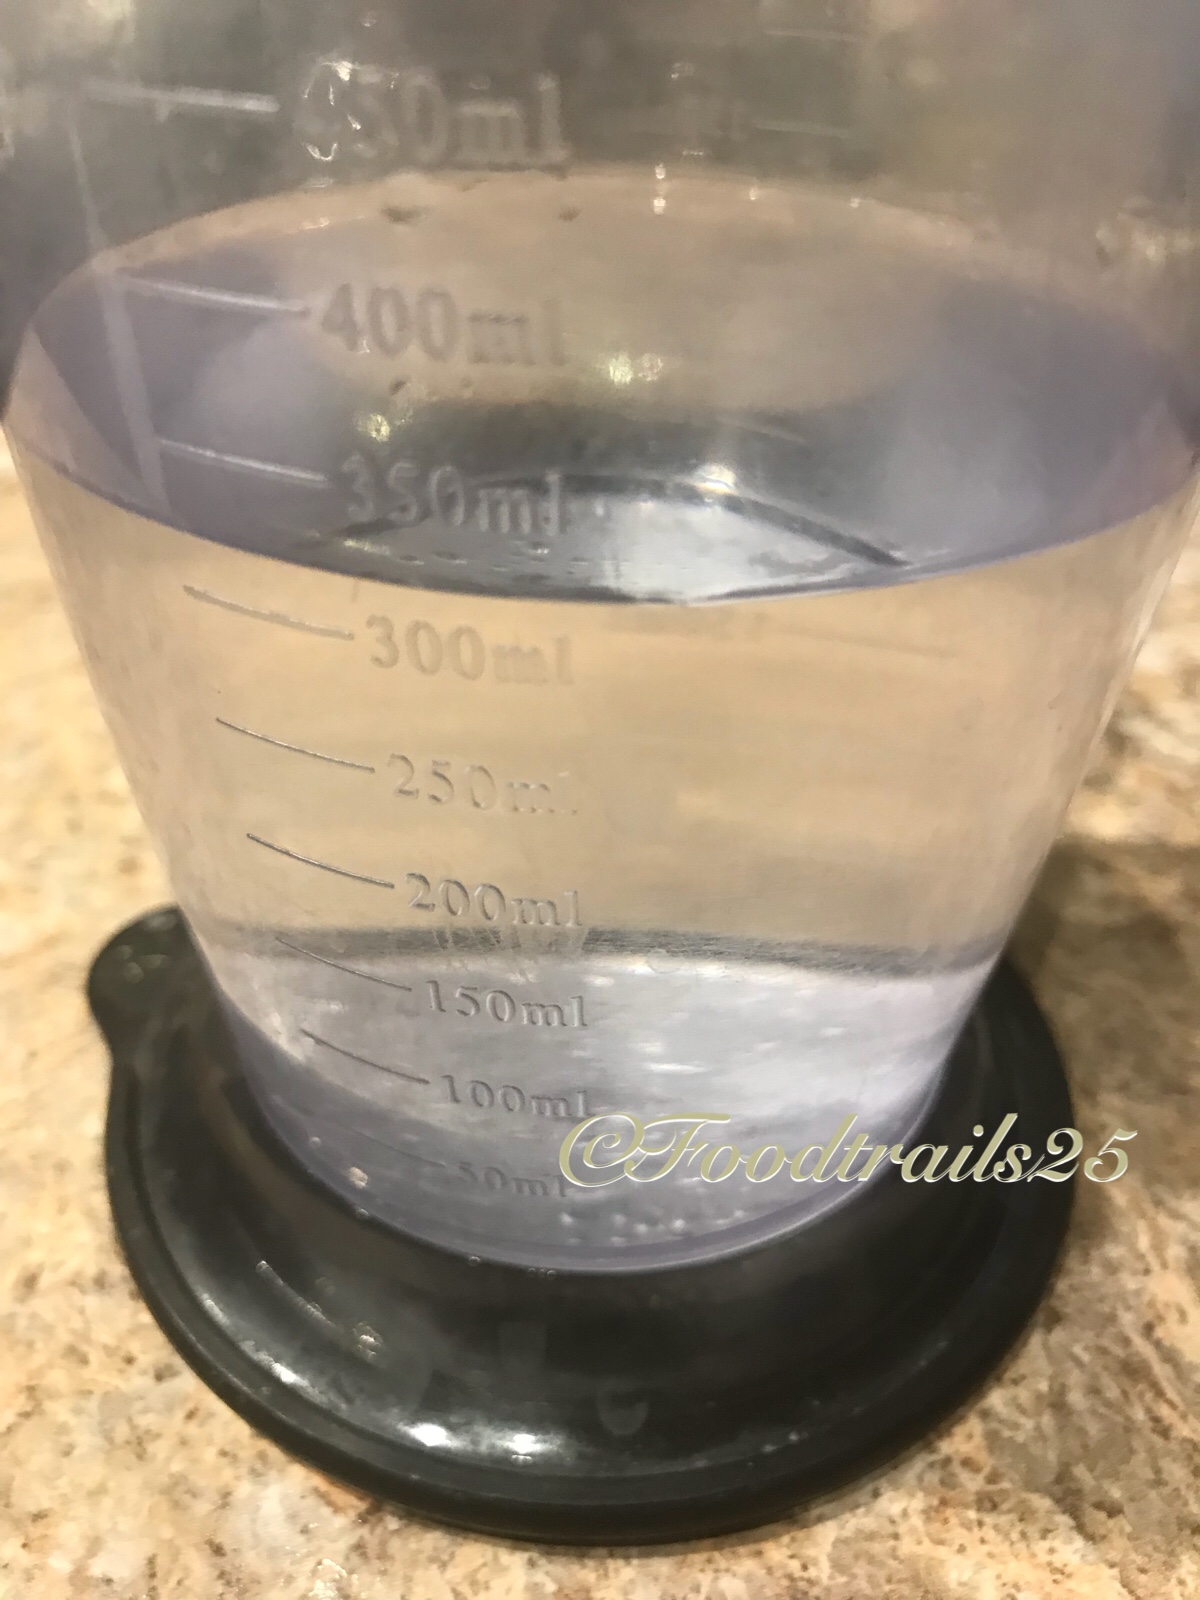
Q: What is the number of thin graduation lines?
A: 9